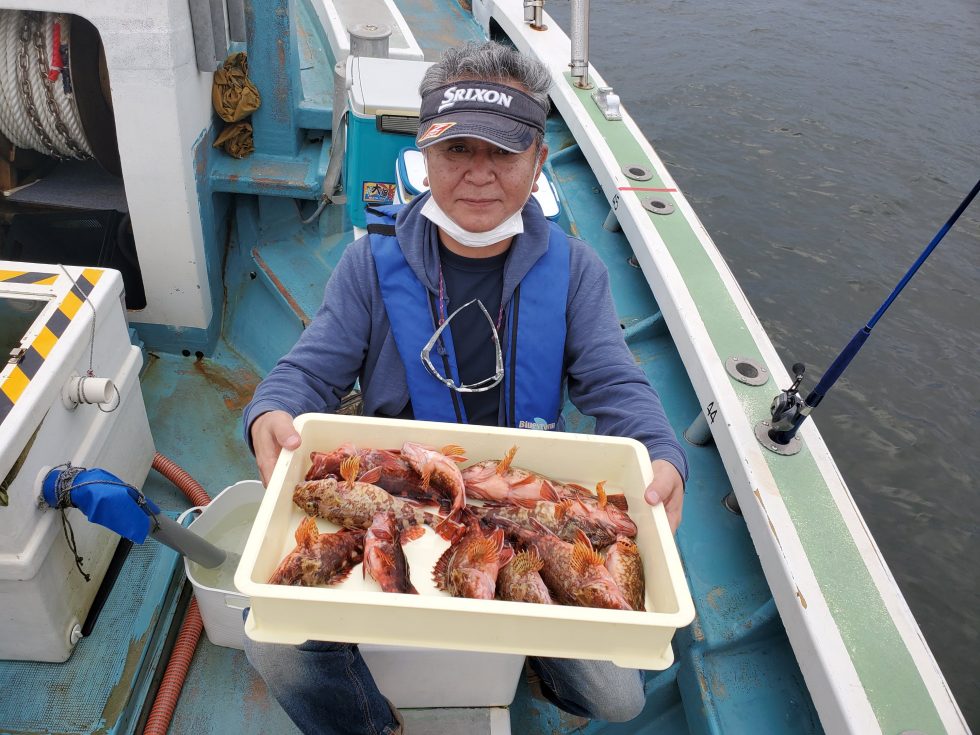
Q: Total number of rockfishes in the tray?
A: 12